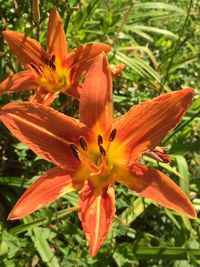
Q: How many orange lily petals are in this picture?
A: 12